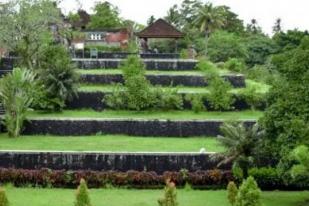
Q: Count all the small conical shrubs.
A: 5